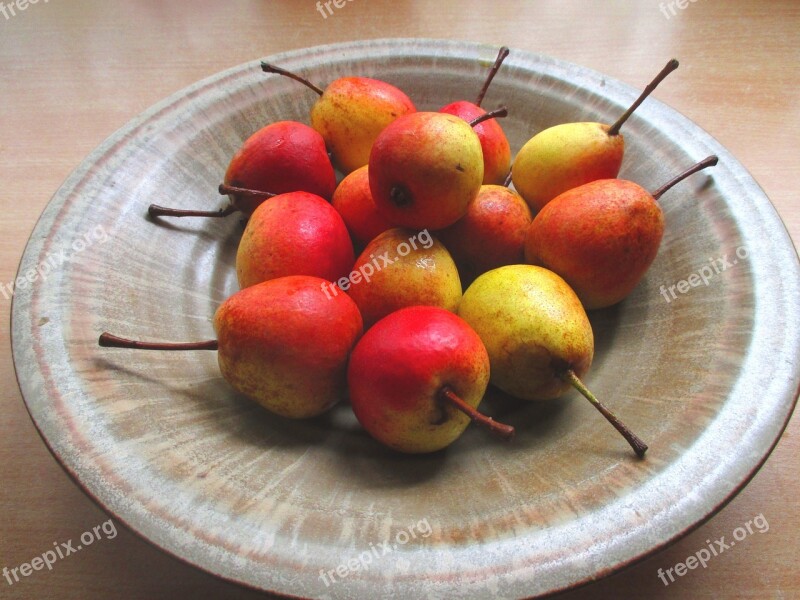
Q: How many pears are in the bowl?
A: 13